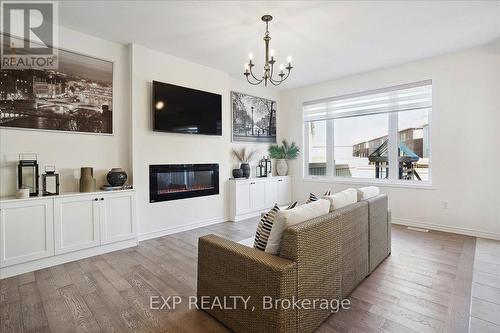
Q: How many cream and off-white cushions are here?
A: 3